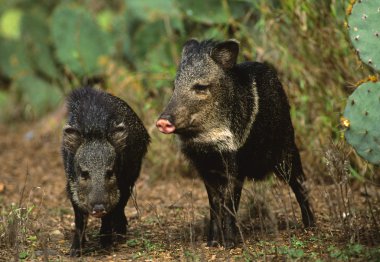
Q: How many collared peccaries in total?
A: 2